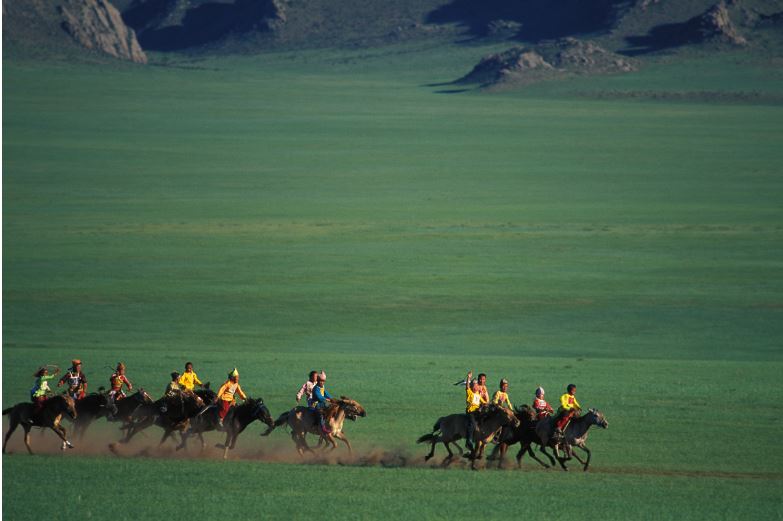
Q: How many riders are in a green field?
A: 13